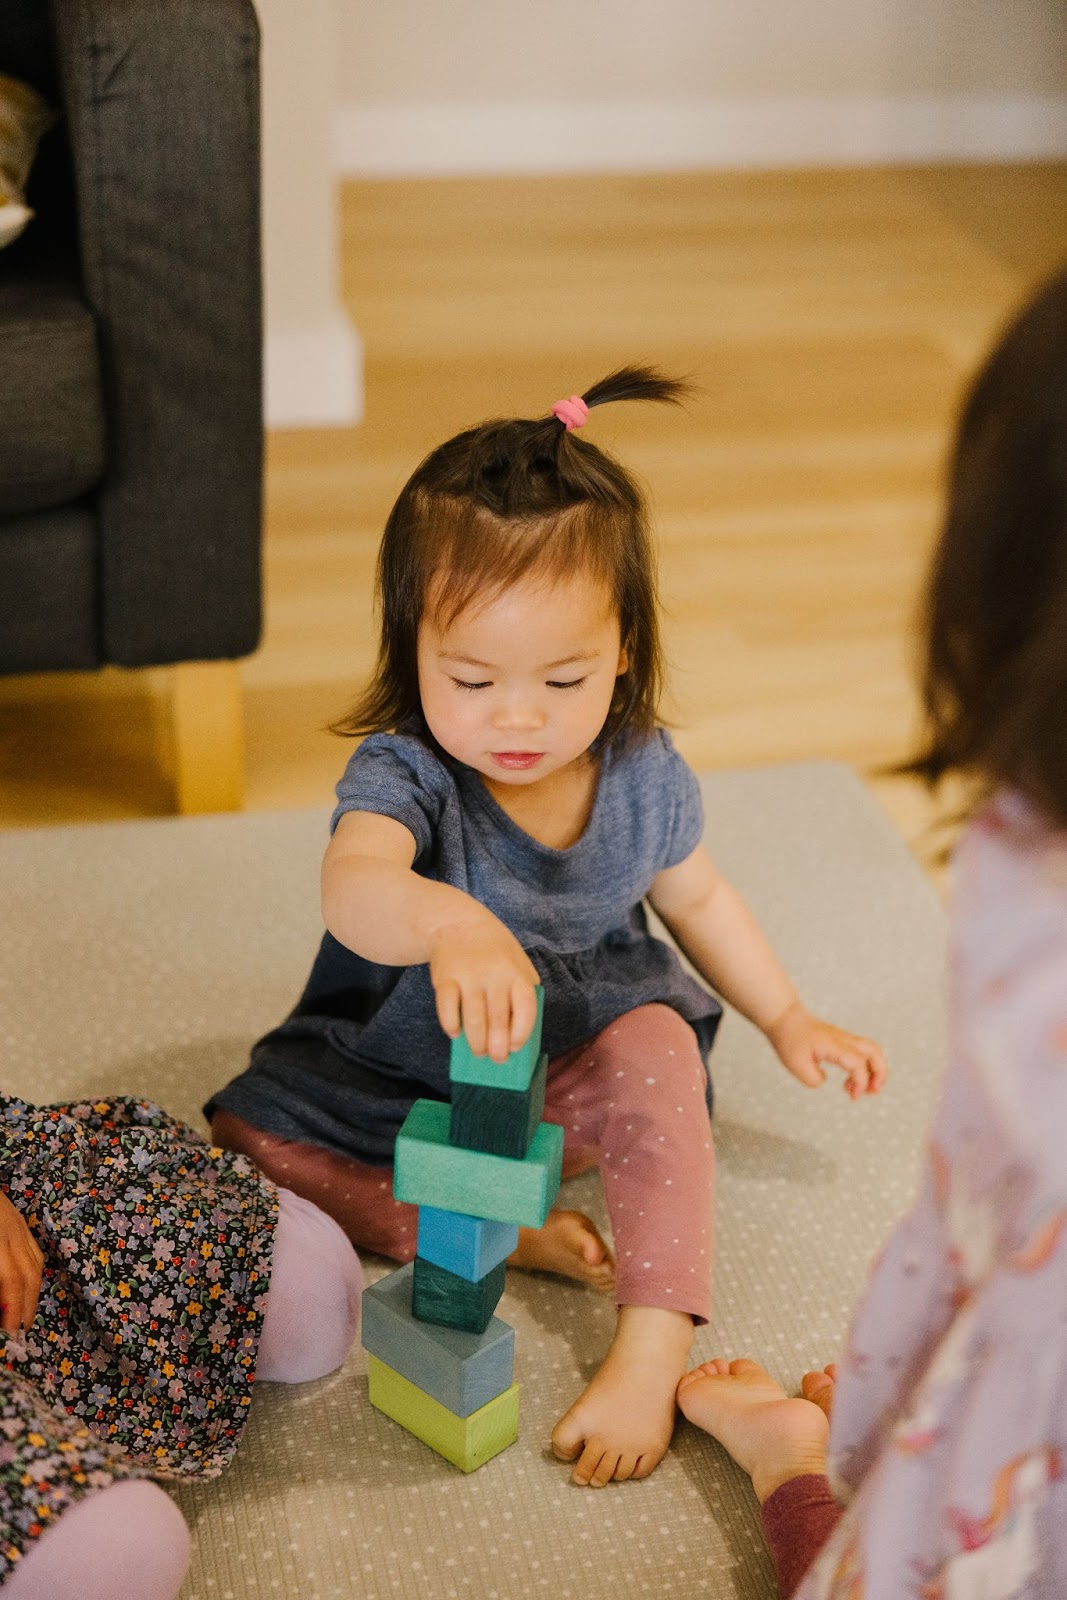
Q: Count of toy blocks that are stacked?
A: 7